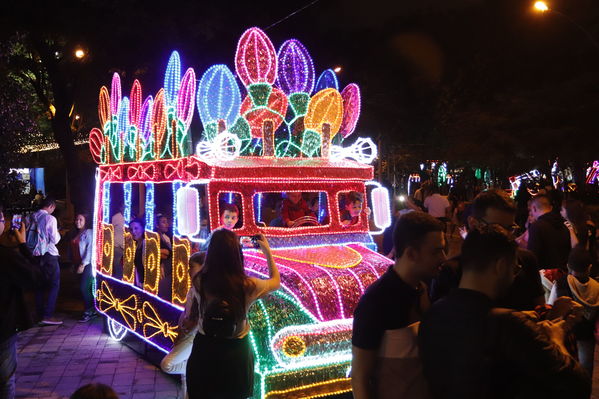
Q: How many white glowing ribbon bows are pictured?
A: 2